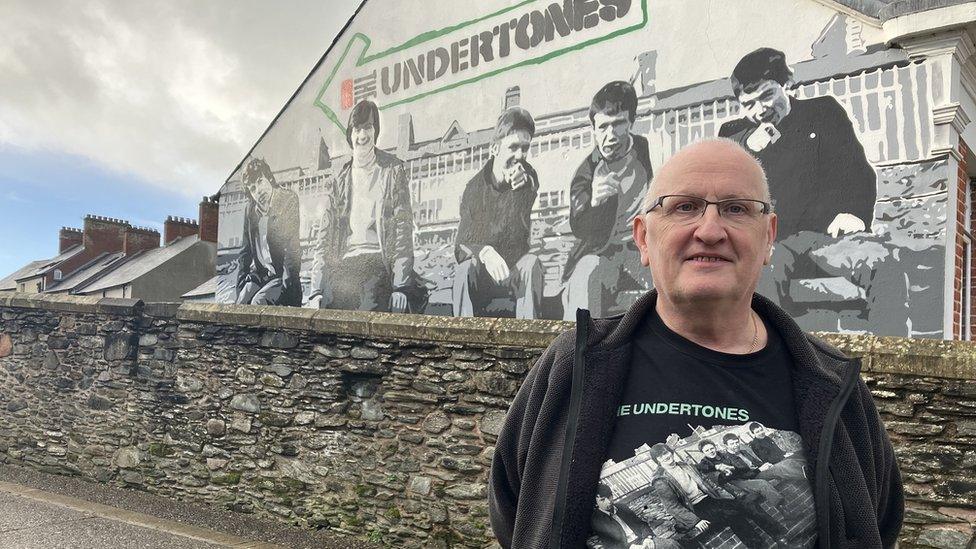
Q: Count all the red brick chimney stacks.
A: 5